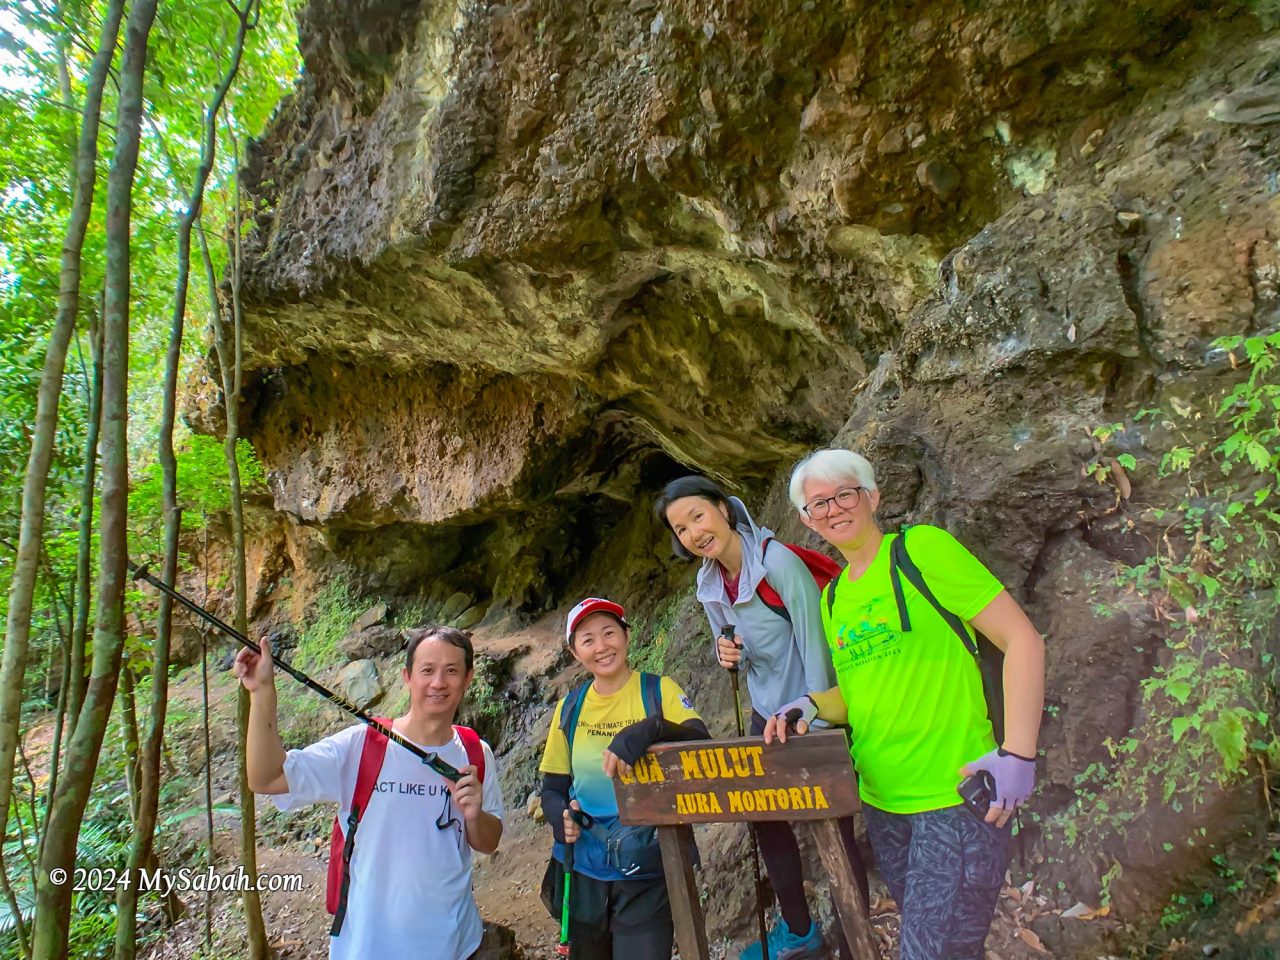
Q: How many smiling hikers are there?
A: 4